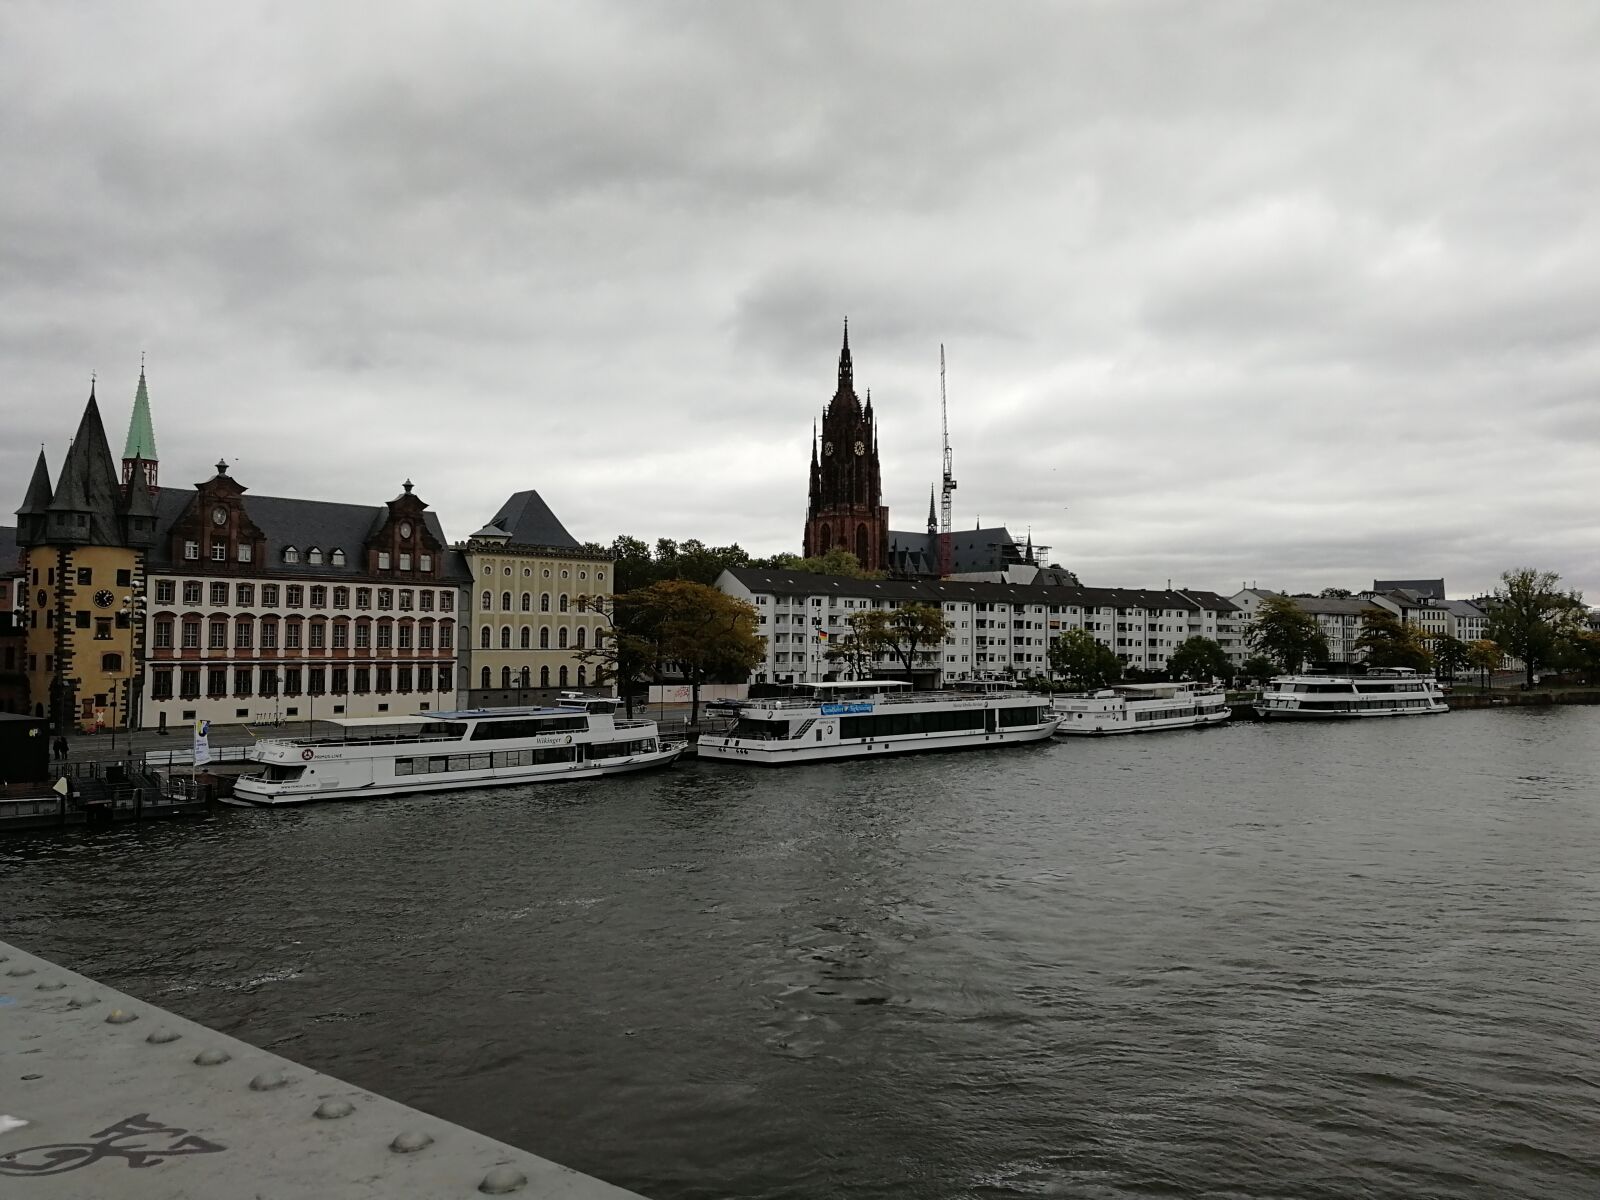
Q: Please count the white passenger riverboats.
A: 4